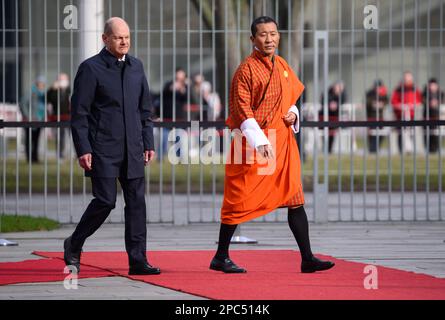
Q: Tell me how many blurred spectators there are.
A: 9